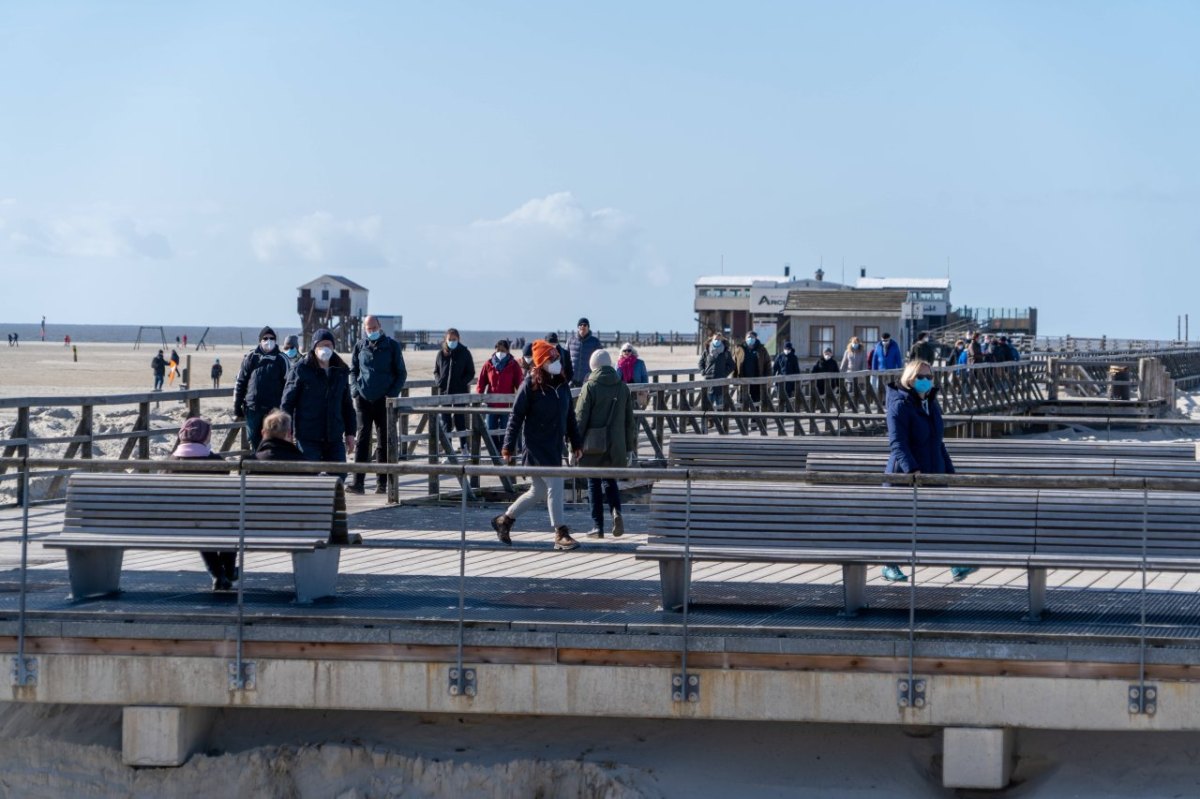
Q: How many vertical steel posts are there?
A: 6